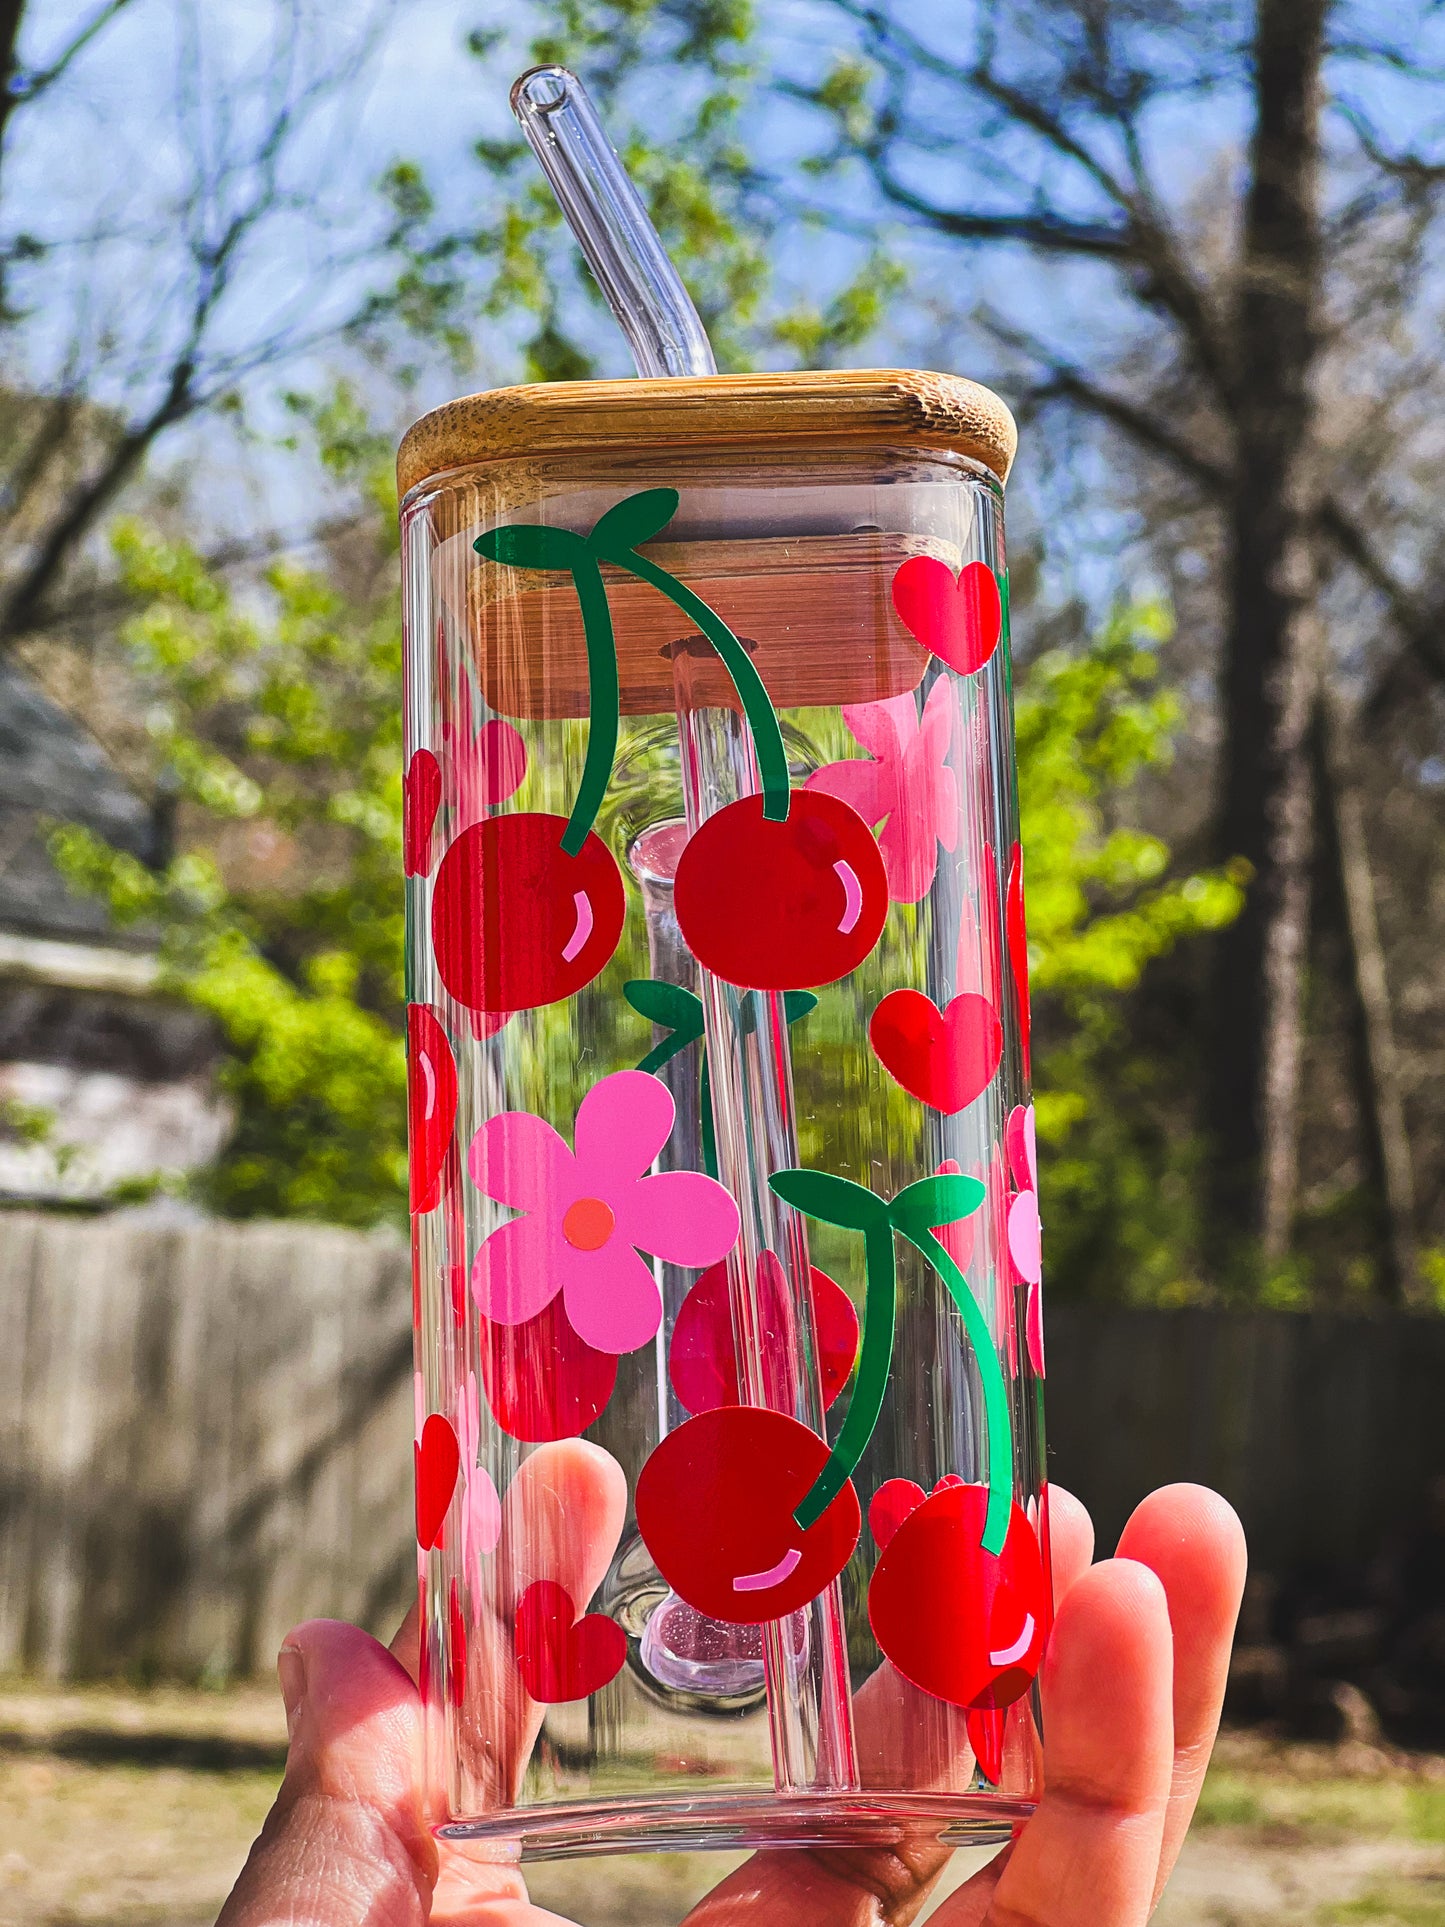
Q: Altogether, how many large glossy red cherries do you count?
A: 4